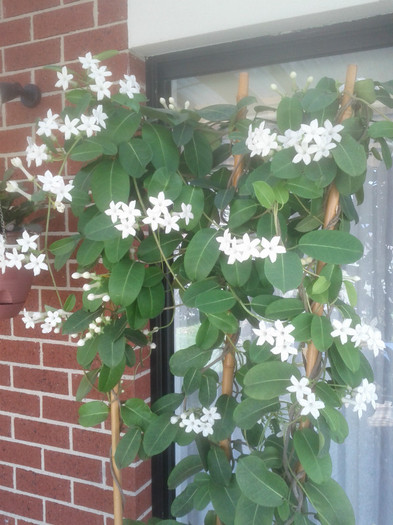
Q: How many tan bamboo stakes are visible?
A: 3